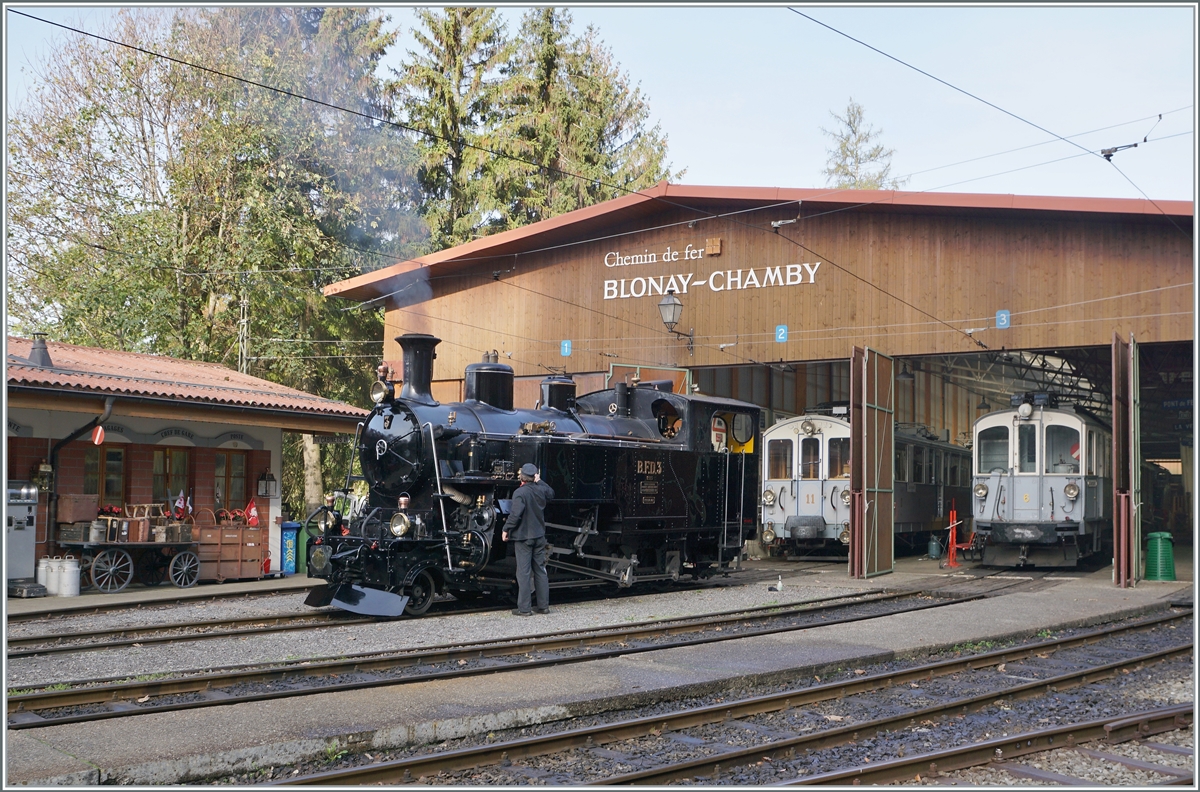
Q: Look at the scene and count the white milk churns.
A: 3